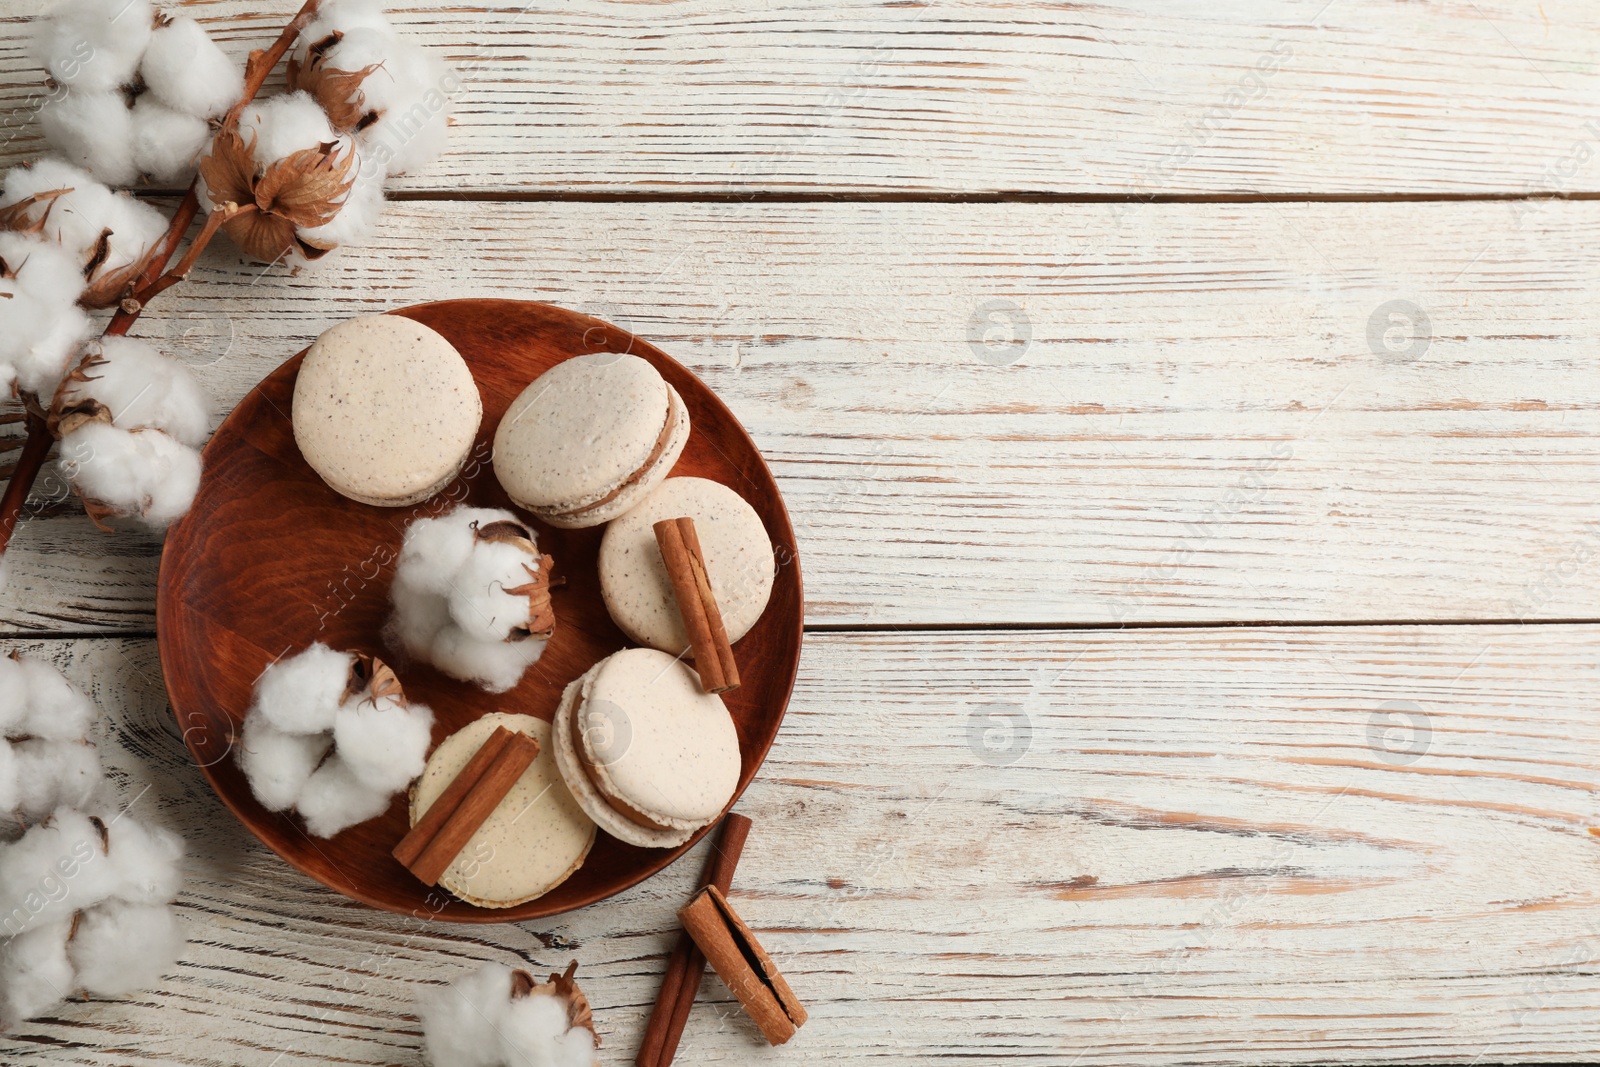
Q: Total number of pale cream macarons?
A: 5